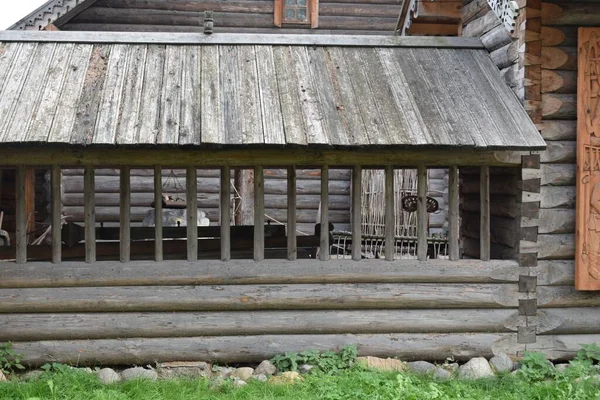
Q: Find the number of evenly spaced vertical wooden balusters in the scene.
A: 15